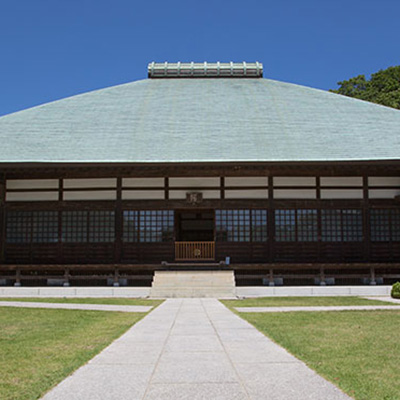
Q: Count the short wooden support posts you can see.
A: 6